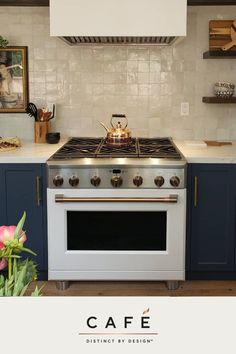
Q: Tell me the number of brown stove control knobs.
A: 7